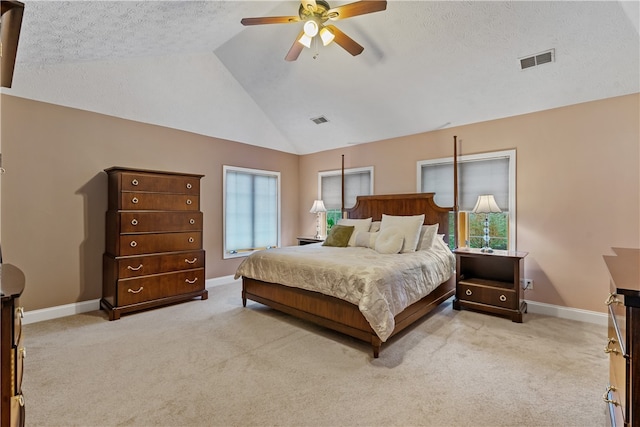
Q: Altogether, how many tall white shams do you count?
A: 2